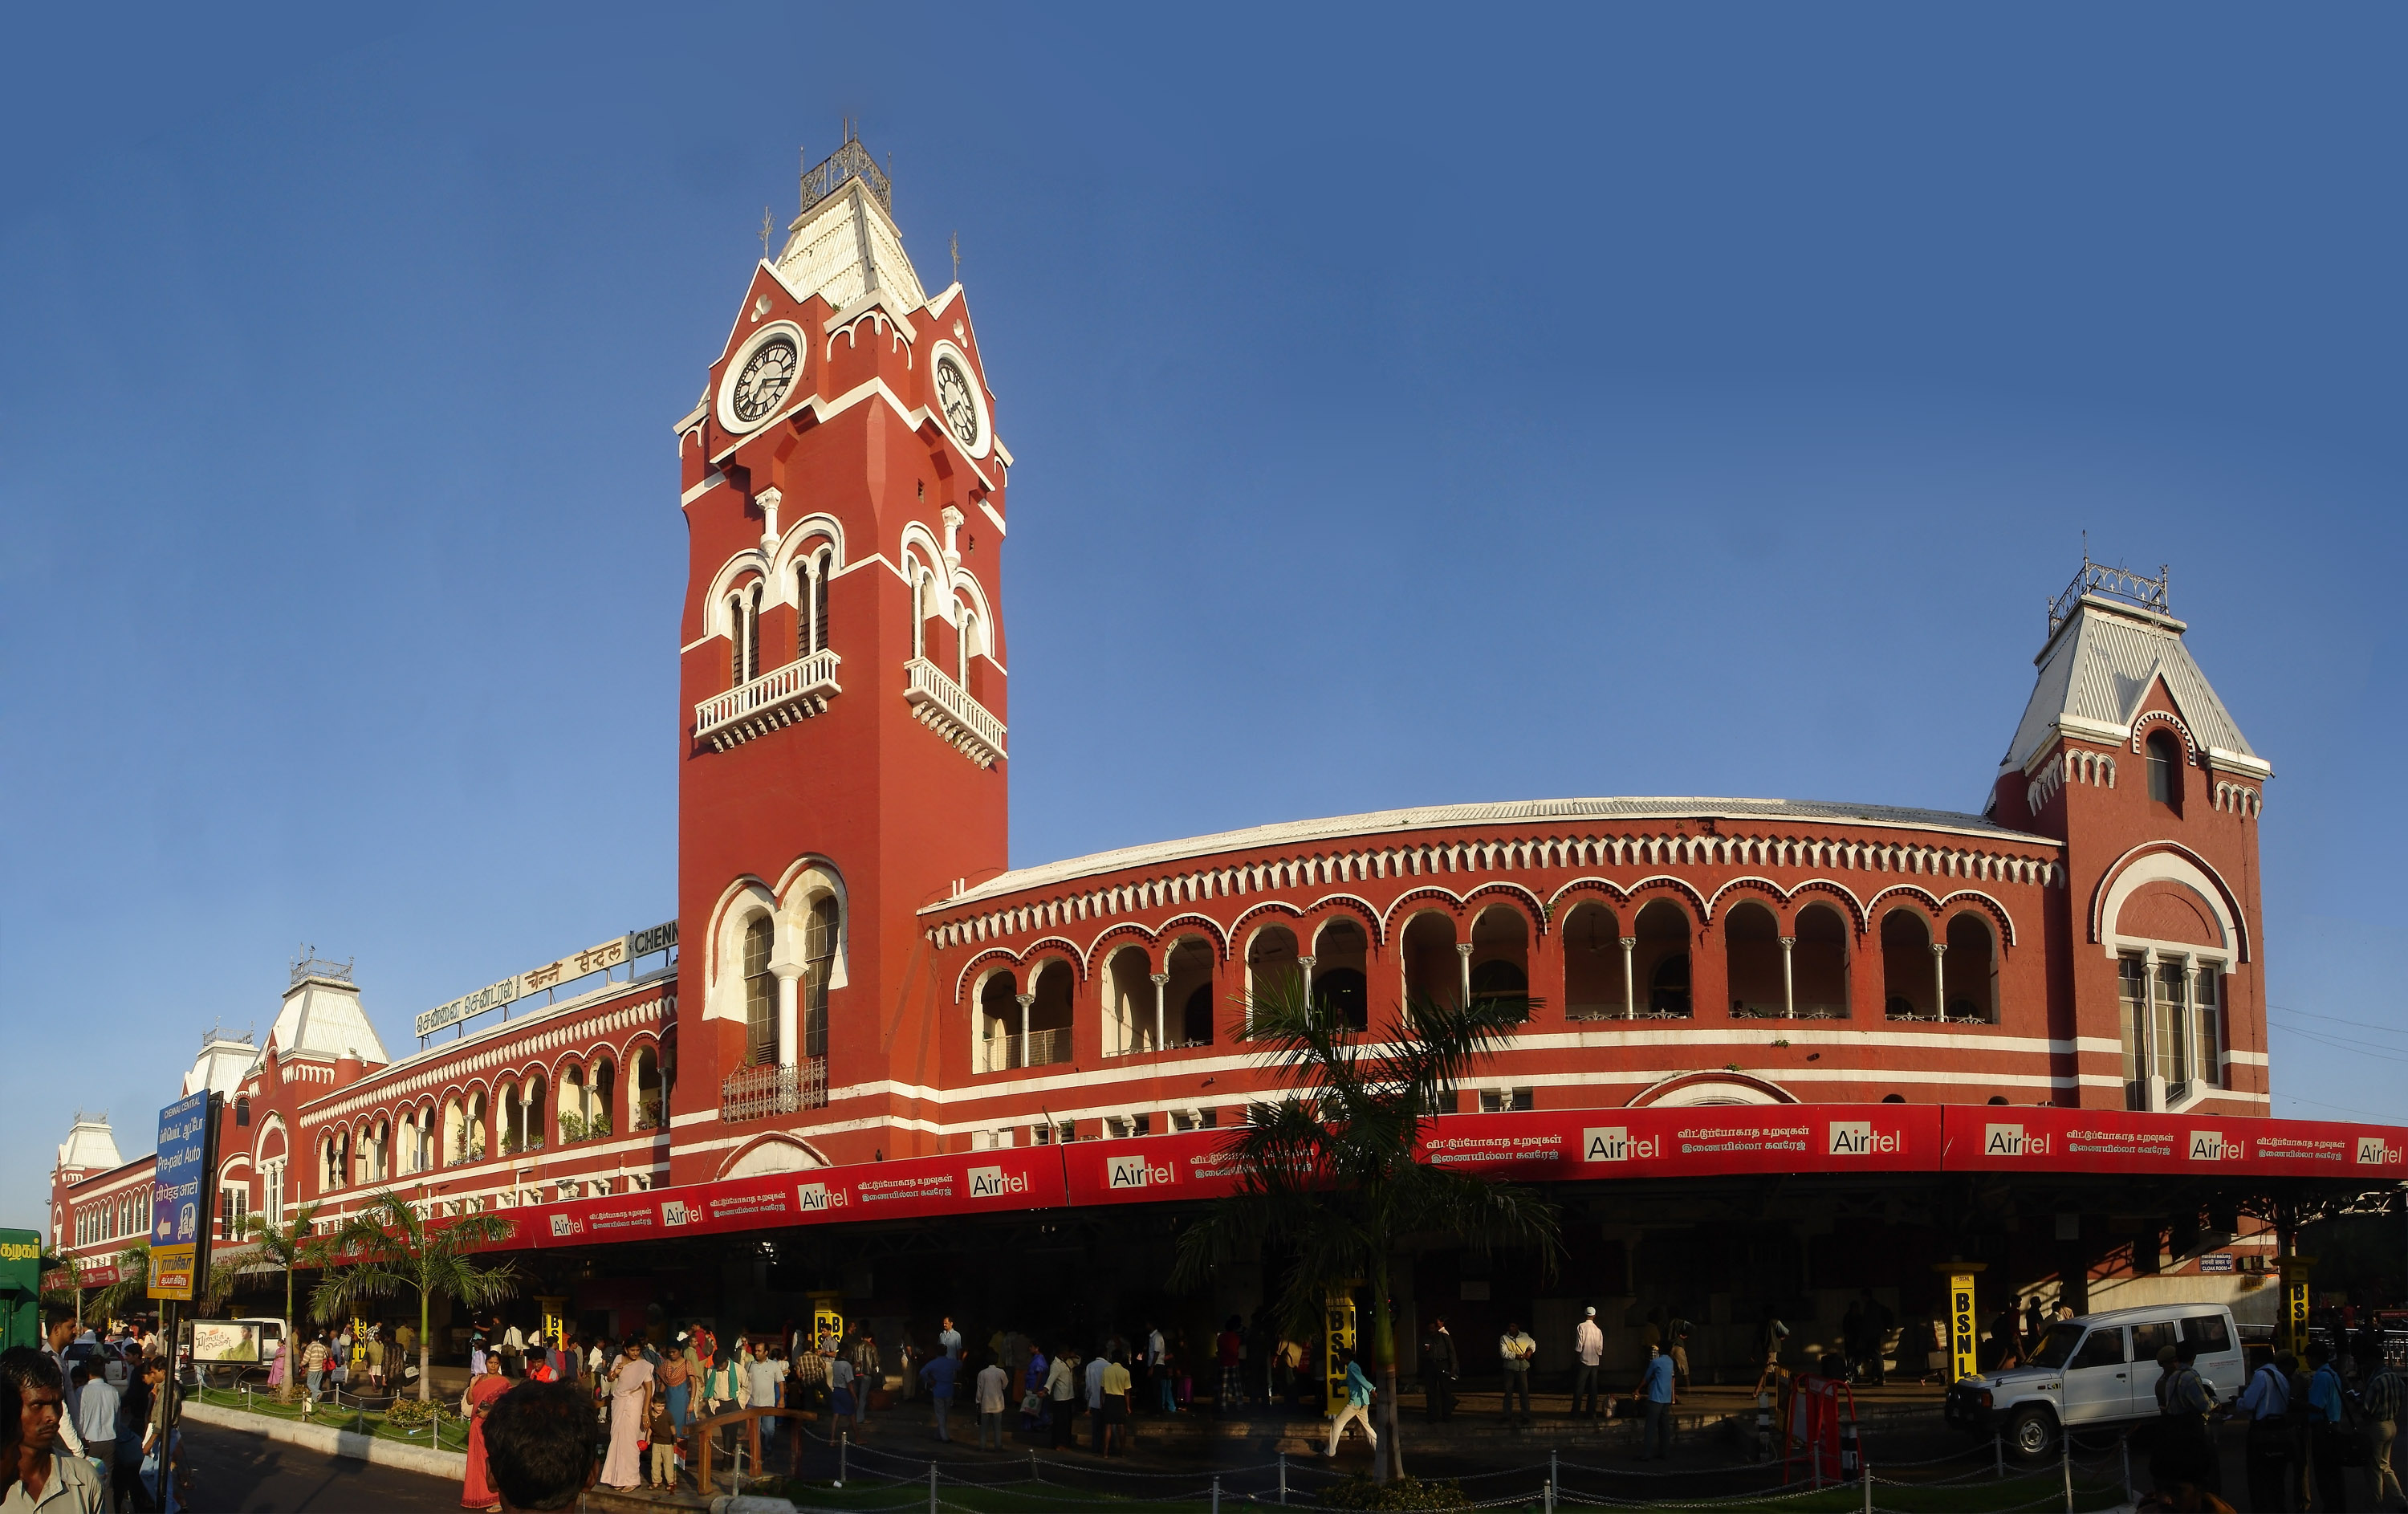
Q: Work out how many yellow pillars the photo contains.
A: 6